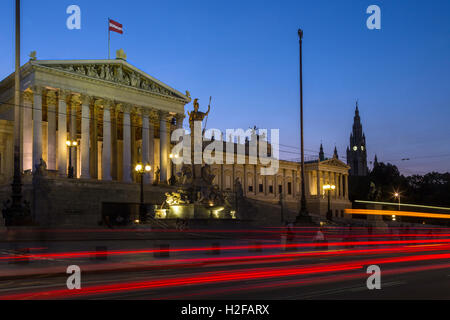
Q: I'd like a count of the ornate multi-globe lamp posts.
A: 4